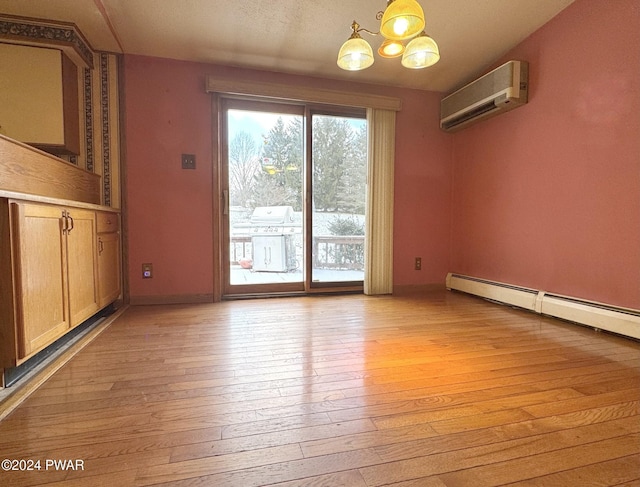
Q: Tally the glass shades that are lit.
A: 4